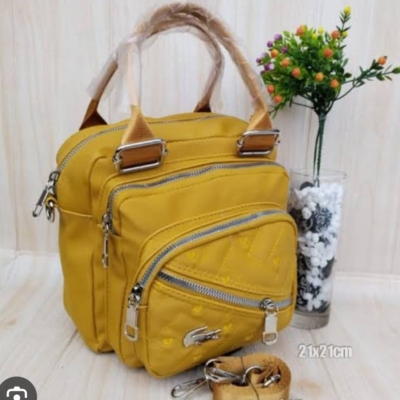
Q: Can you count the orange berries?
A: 11